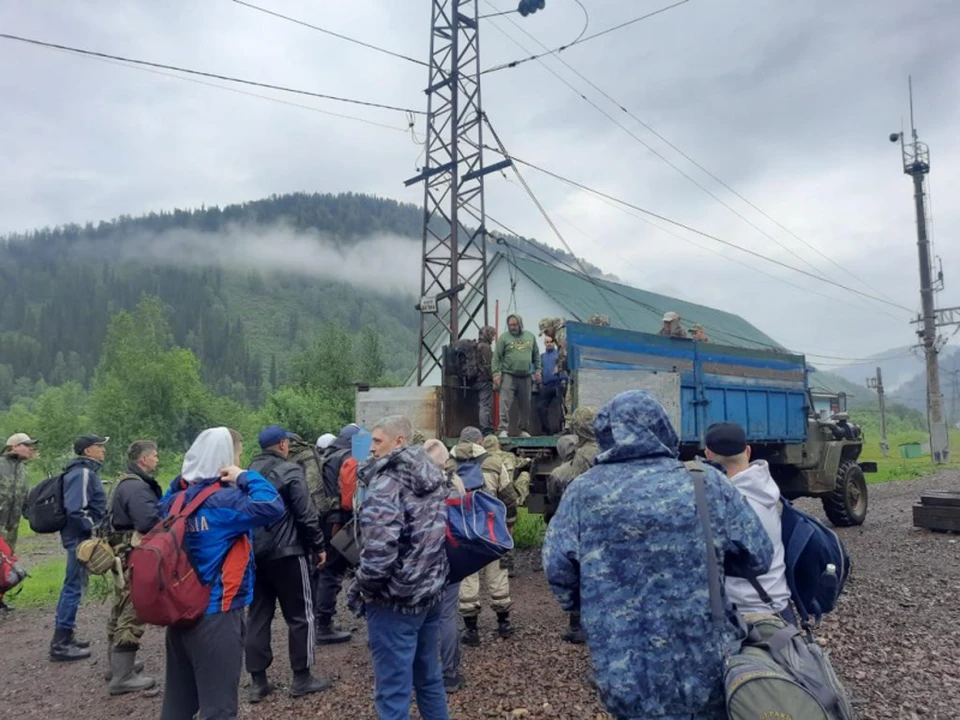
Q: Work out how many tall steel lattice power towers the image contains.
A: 1